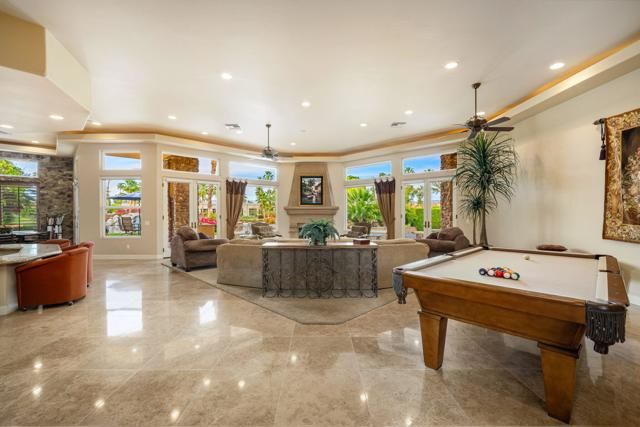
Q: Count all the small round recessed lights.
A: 15